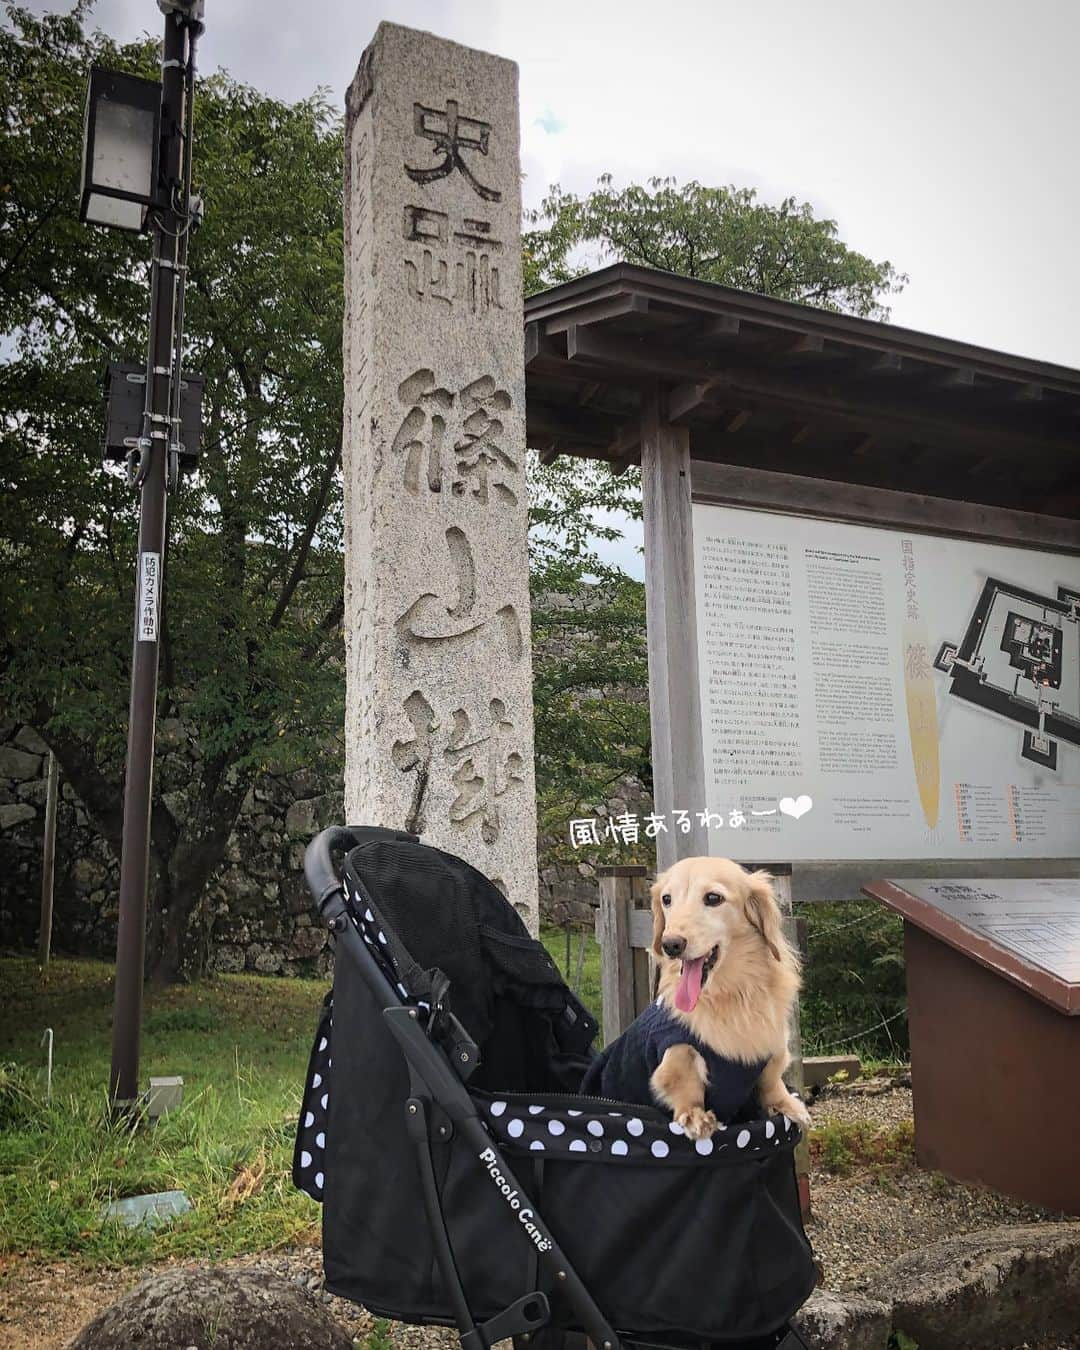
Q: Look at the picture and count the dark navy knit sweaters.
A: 1